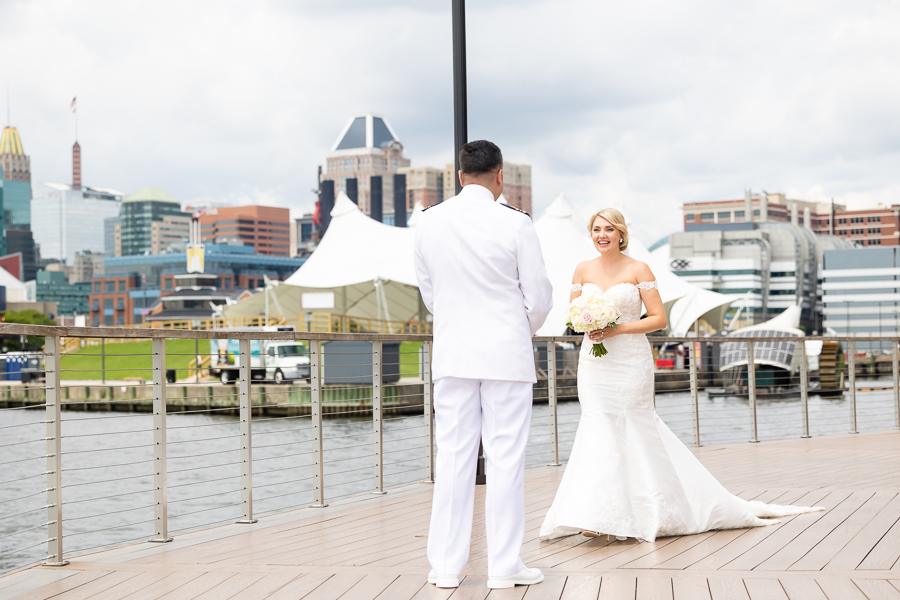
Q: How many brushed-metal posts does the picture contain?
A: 12